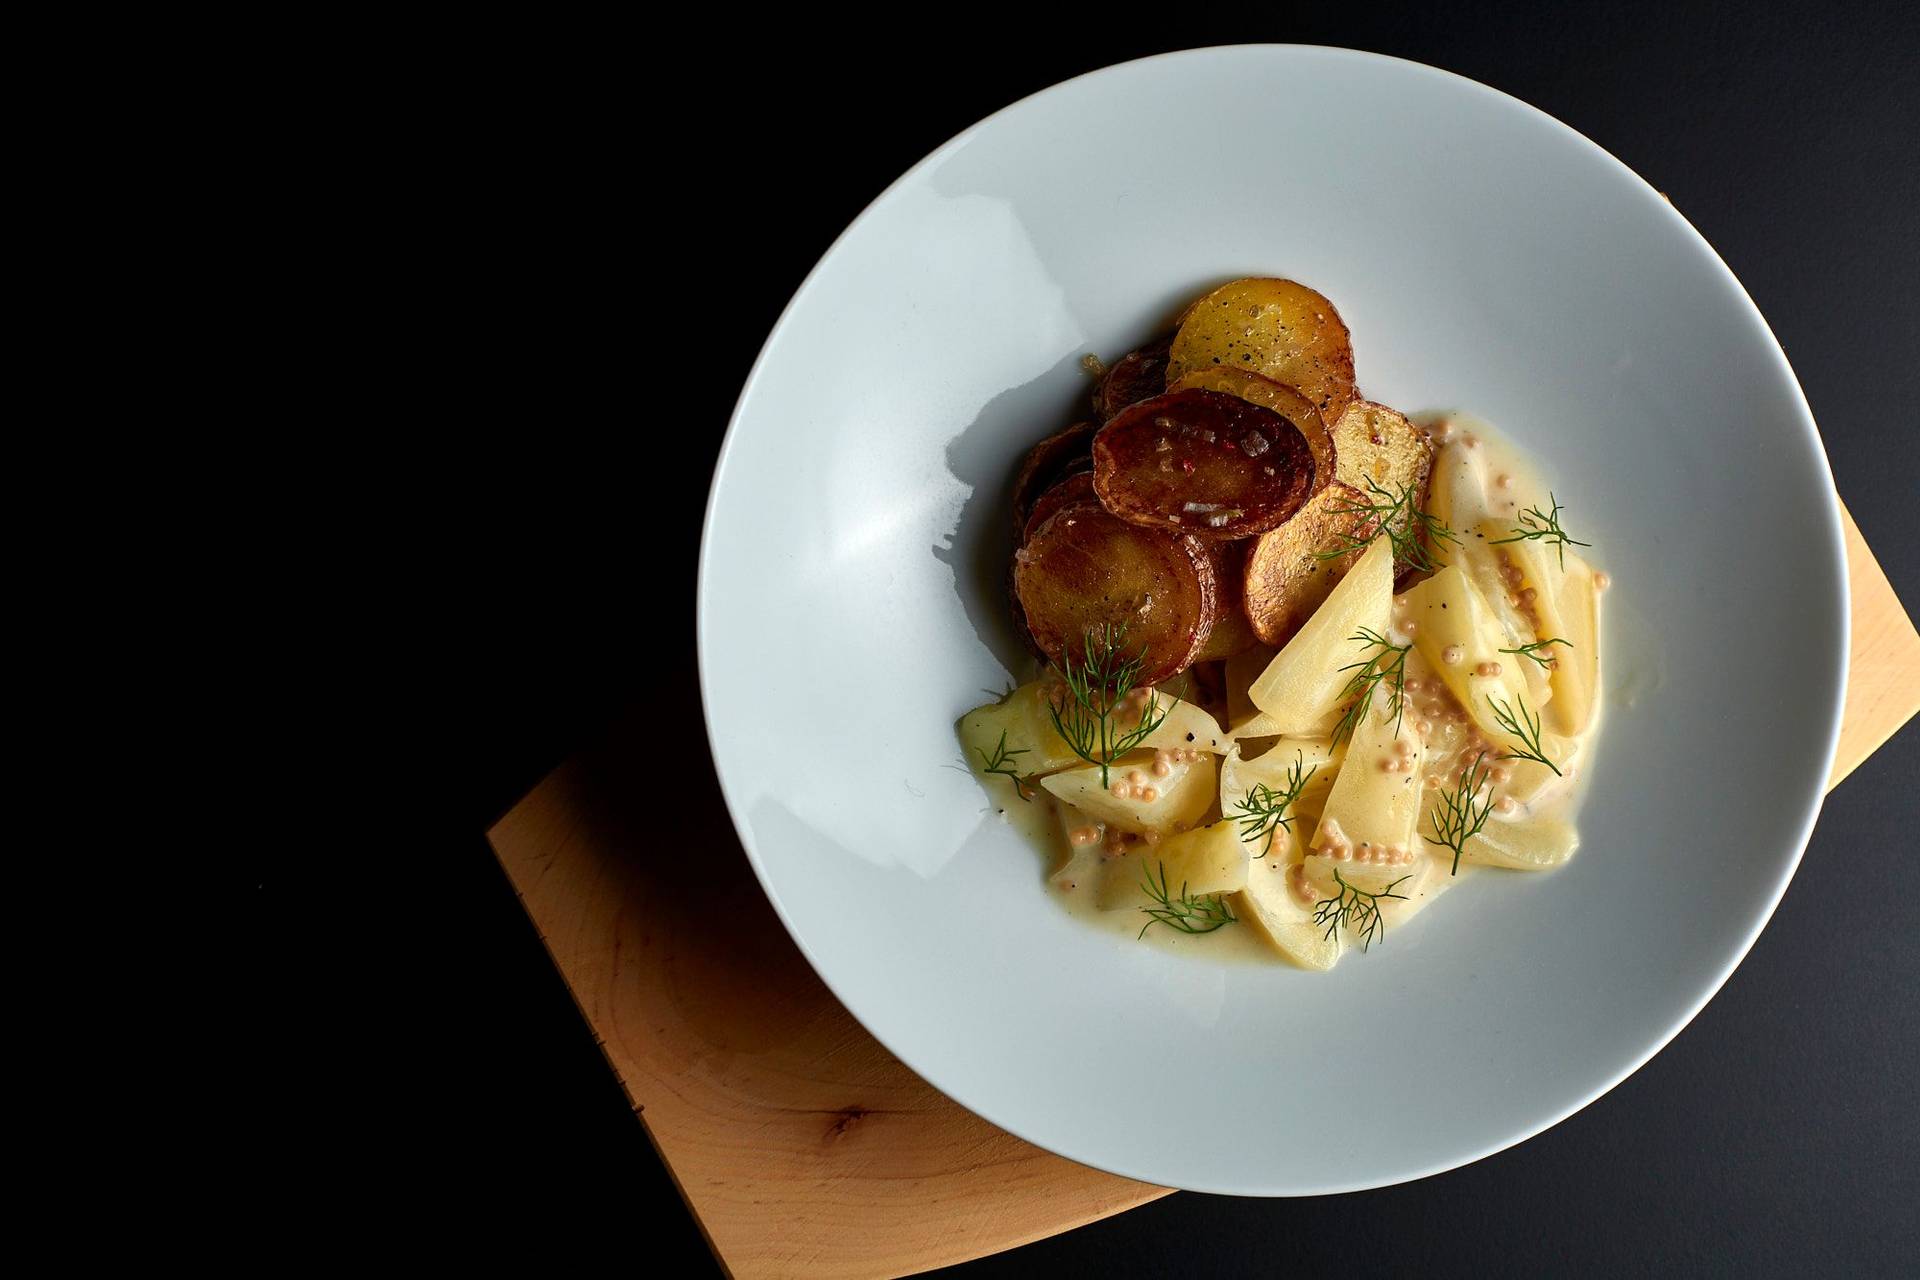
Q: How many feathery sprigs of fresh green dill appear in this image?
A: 11